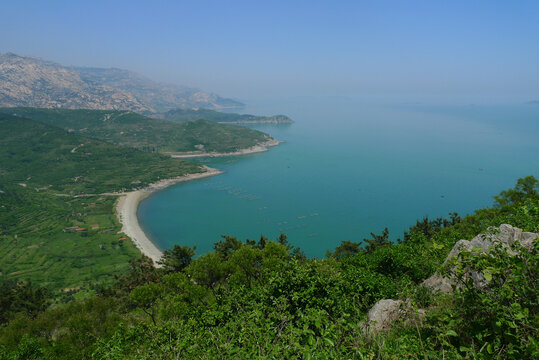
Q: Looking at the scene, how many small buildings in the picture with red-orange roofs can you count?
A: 3